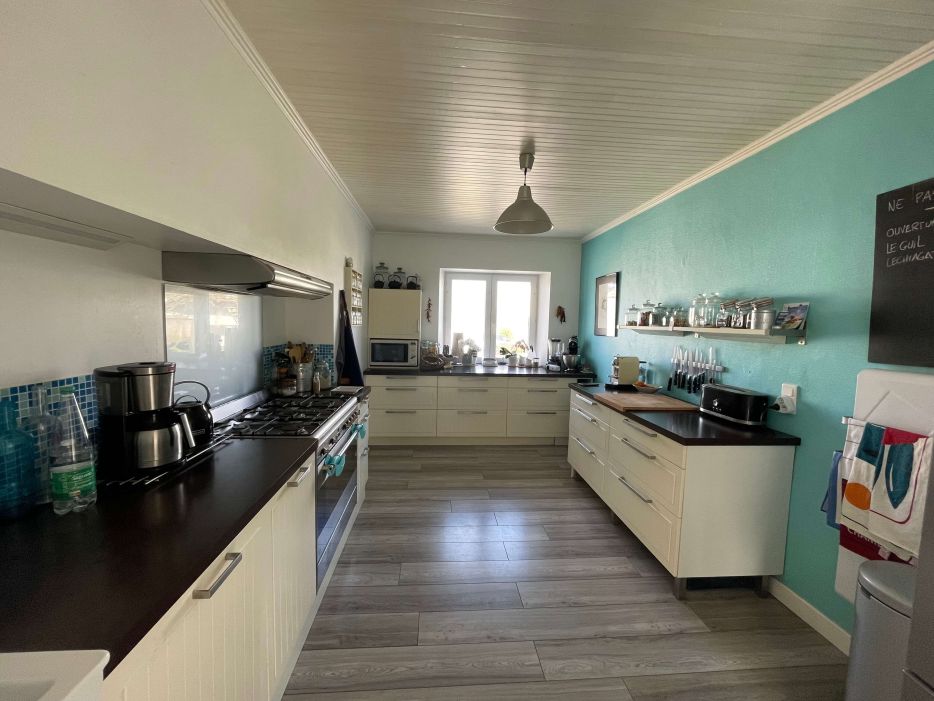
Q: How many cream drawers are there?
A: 15